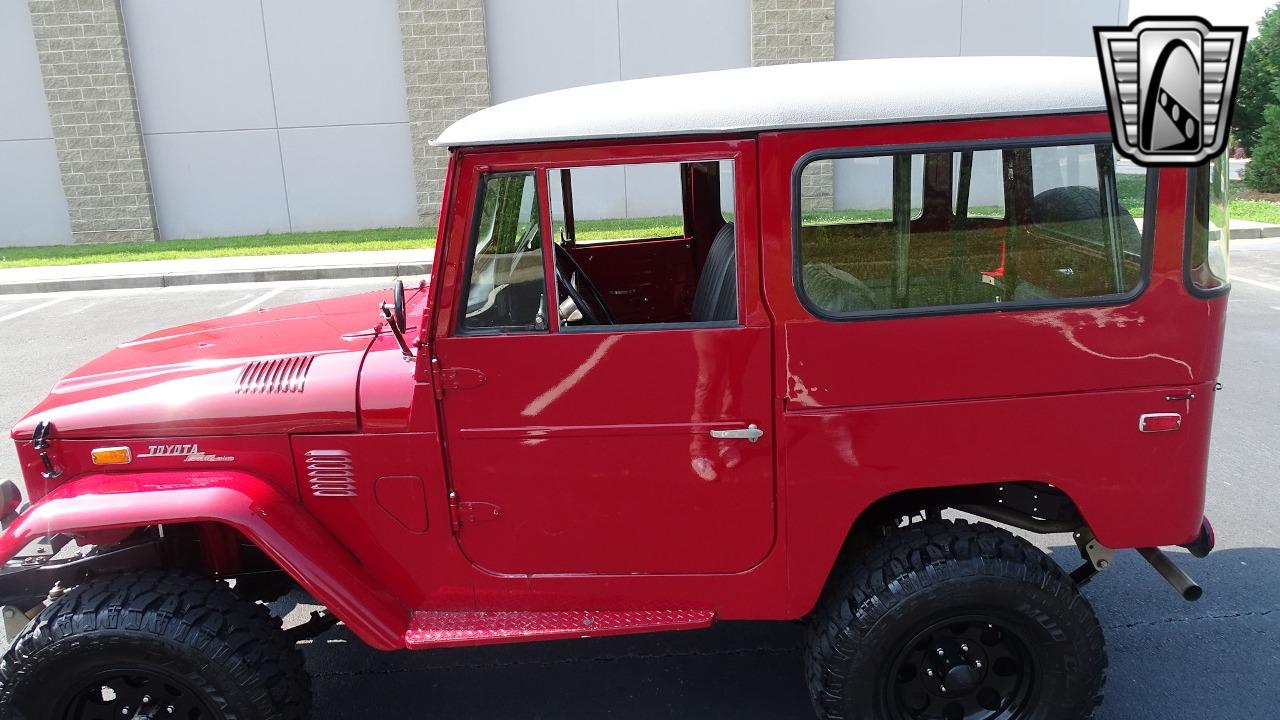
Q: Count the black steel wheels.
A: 2